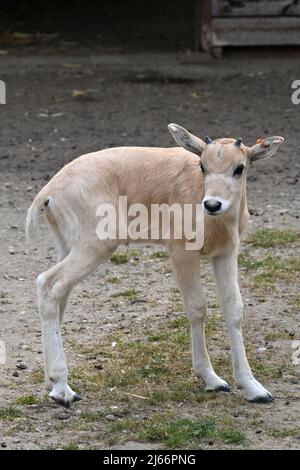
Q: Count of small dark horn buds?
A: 2